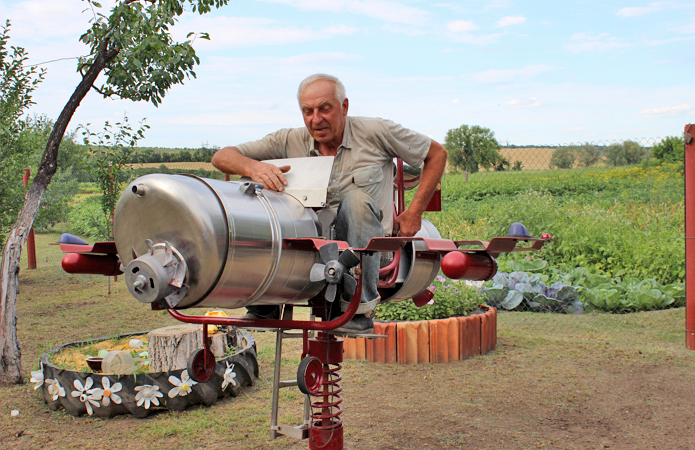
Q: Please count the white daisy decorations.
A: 7